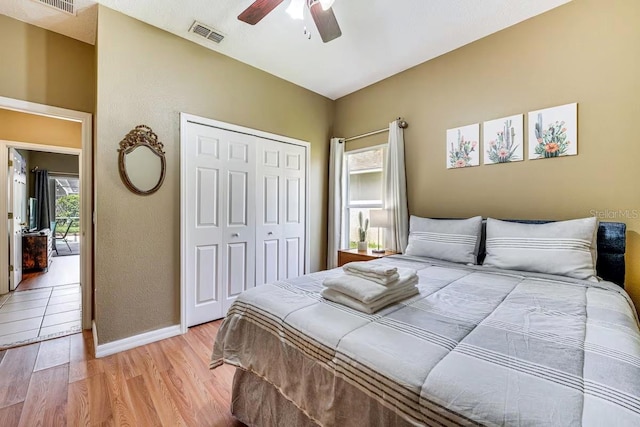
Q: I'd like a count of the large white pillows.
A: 2